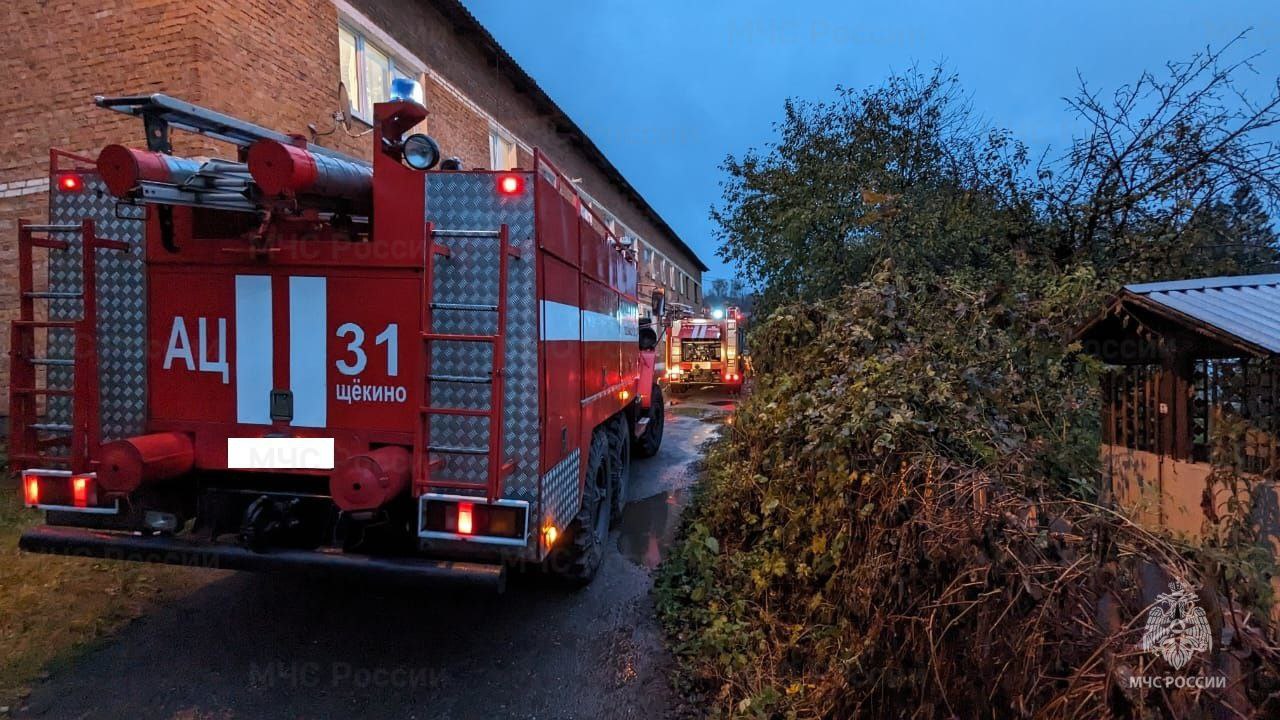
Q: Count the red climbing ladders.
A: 2